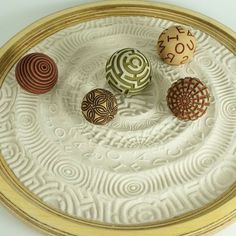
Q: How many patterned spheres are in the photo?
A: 5